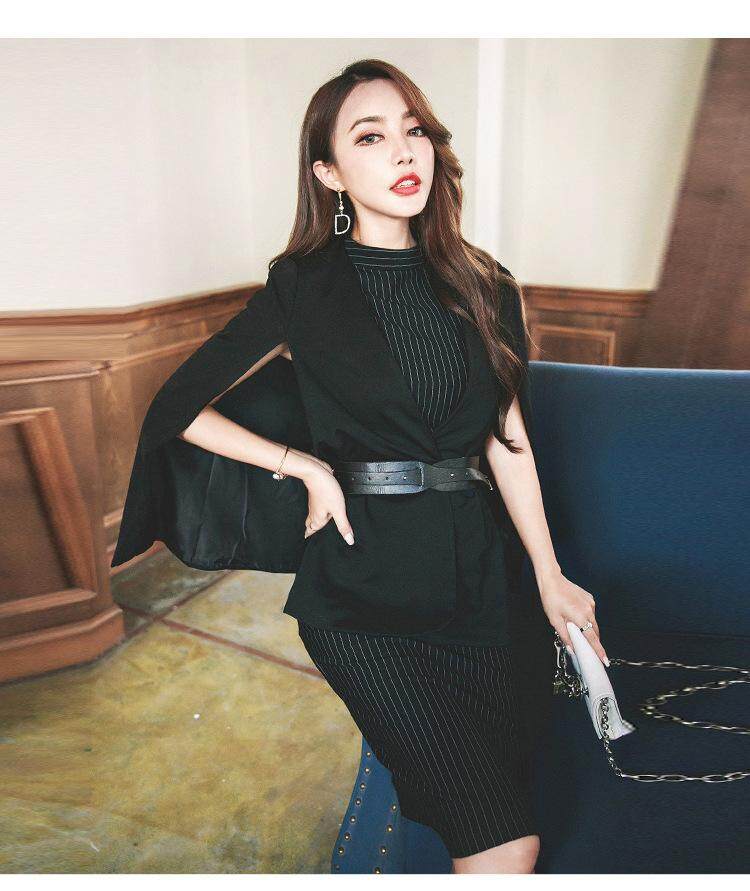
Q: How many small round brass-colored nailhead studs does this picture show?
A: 12